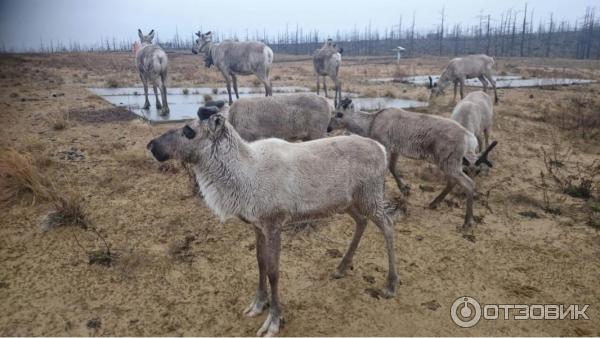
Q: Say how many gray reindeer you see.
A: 8